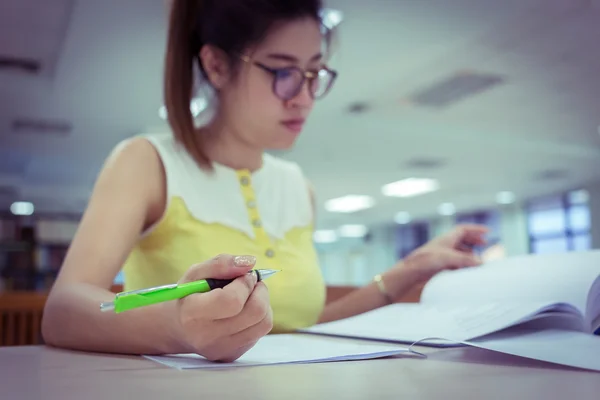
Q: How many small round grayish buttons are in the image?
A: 4